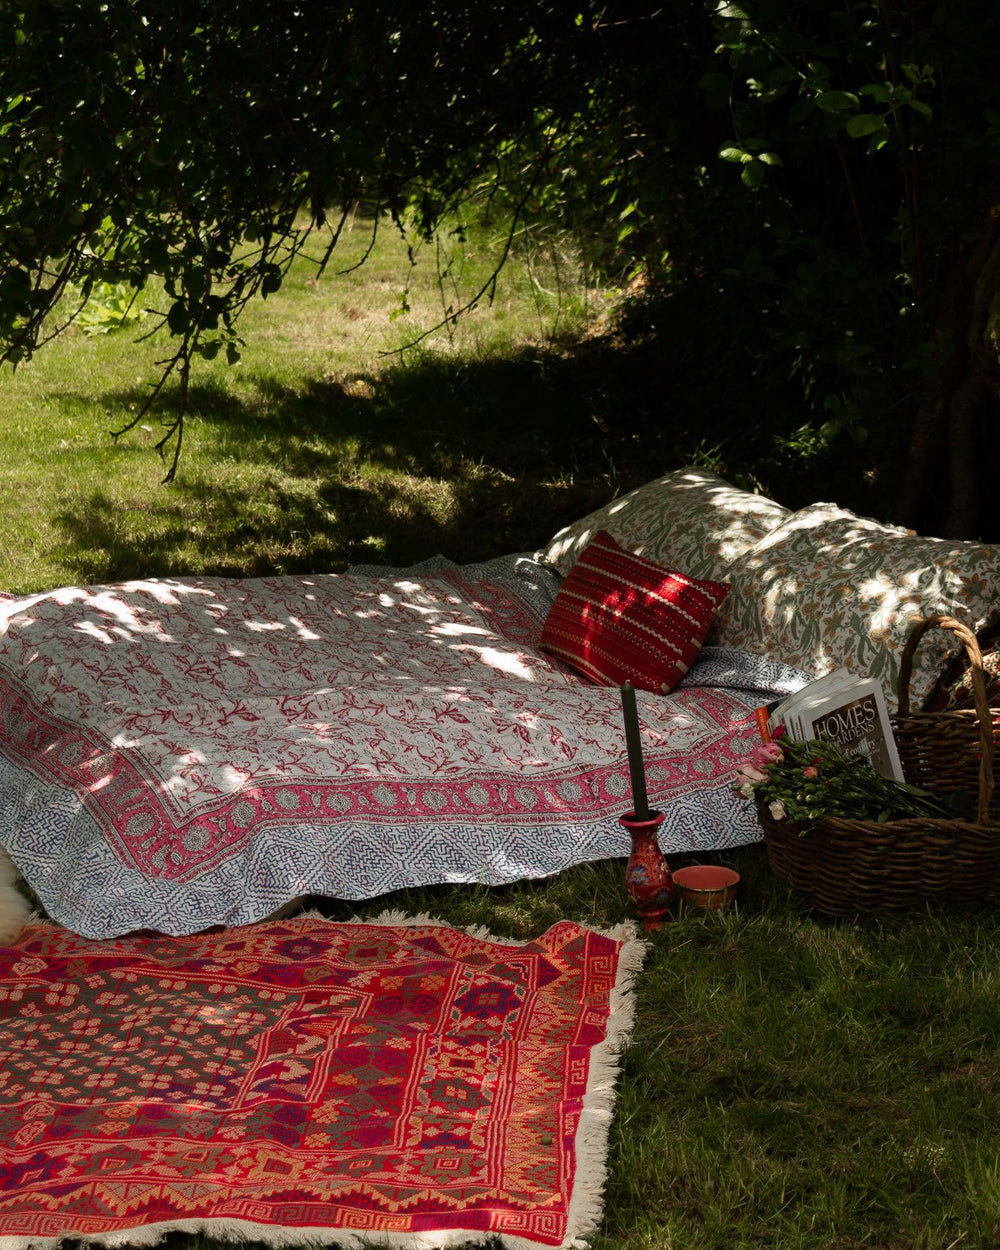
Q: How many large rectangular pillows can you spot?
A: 2